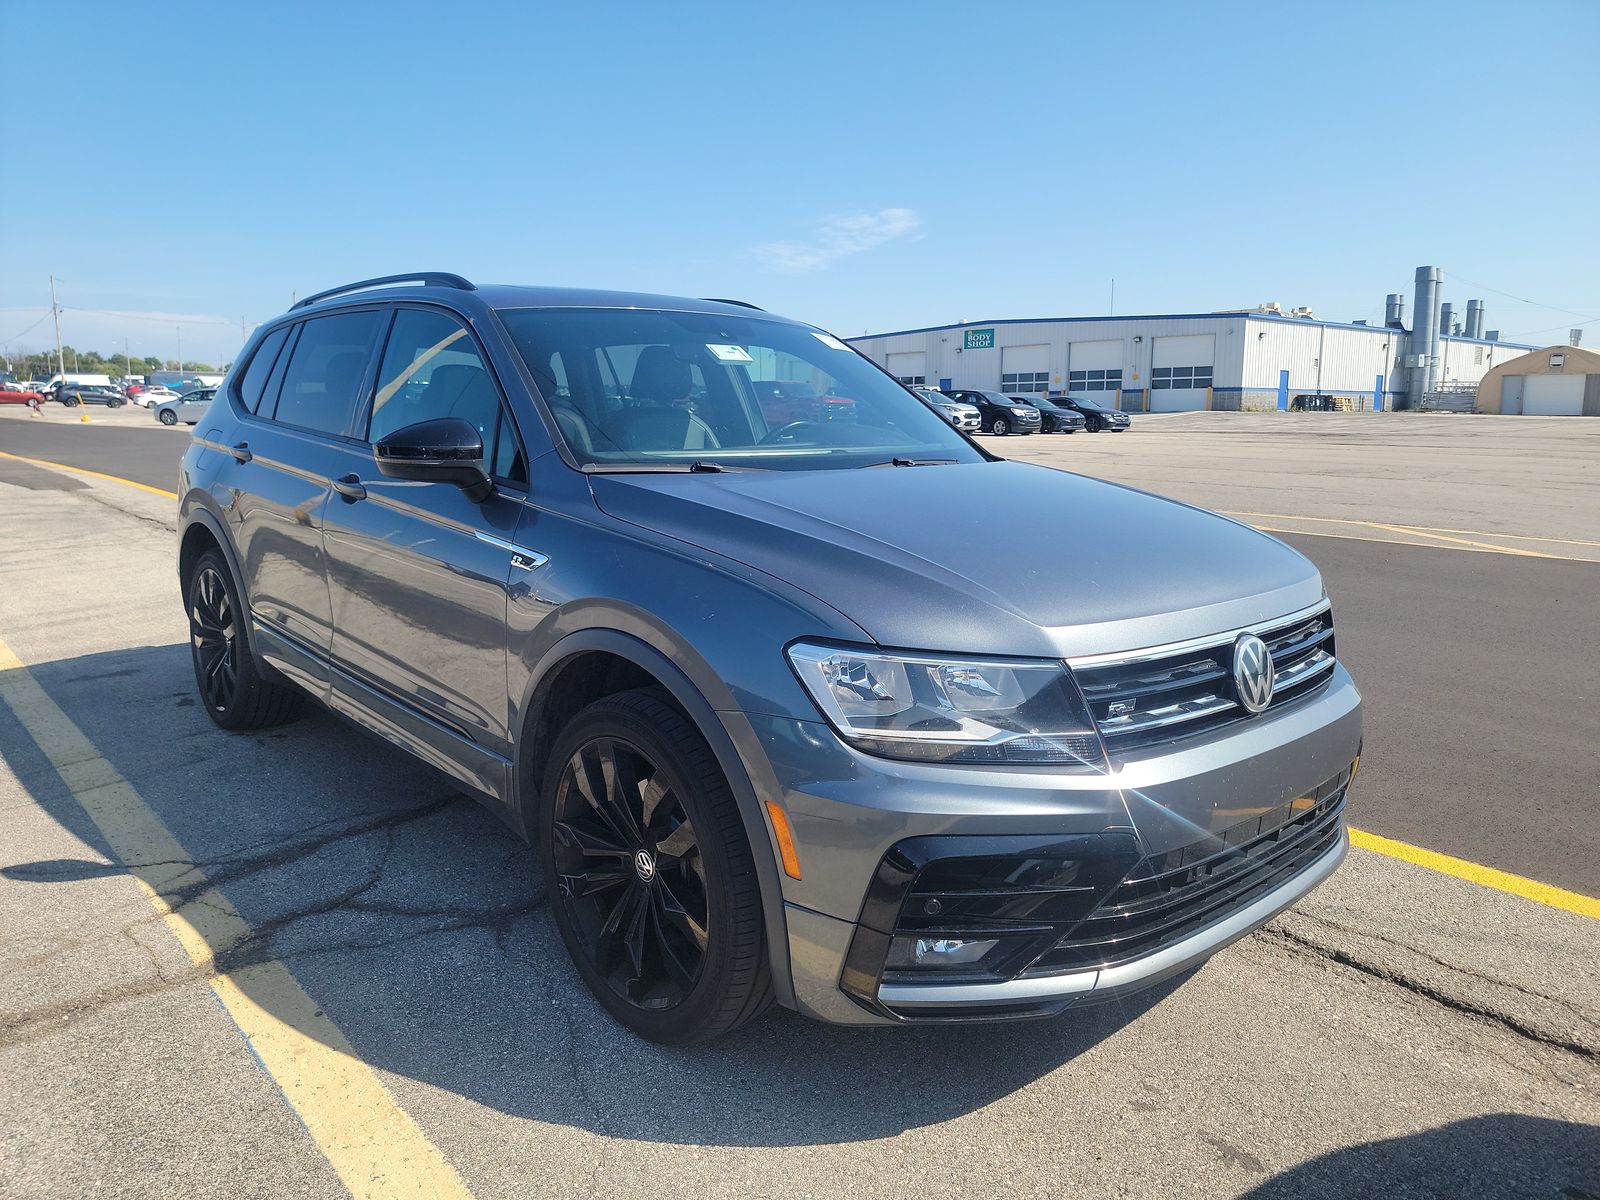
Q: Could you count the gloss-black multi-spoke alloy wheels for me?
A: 2